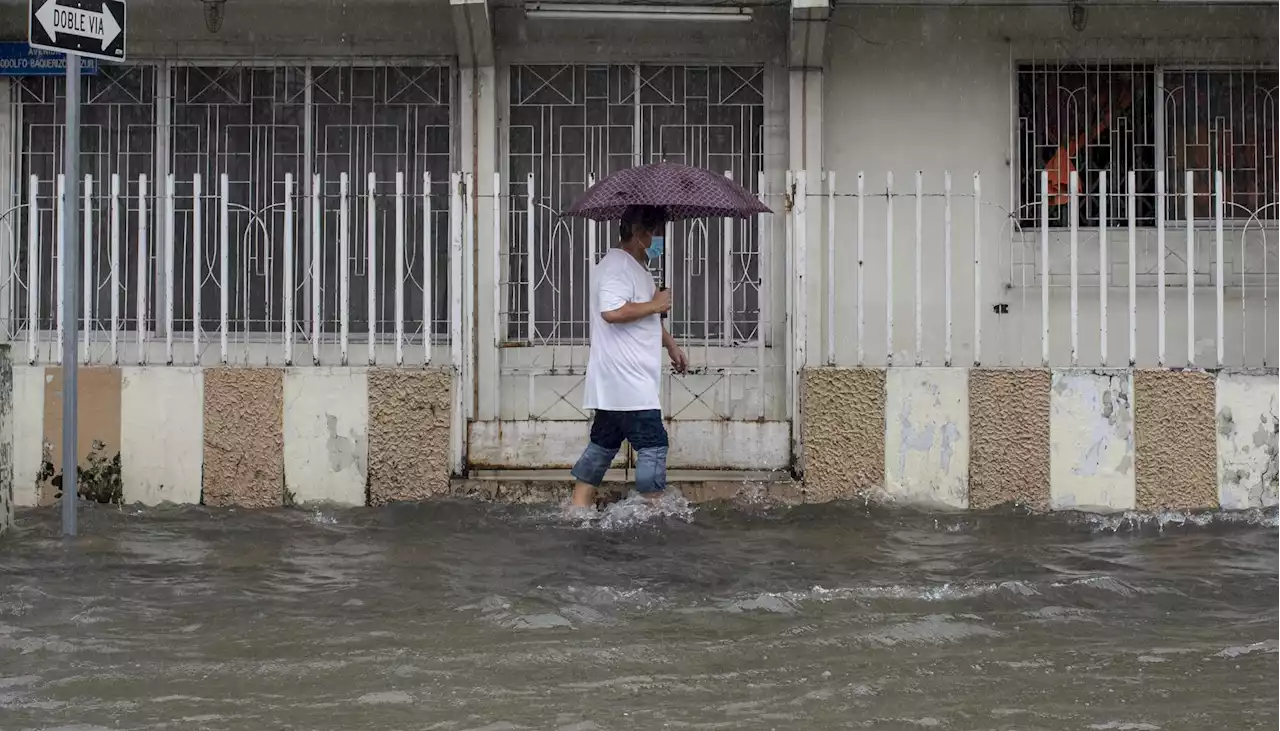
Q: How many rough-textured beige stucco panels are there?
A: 5